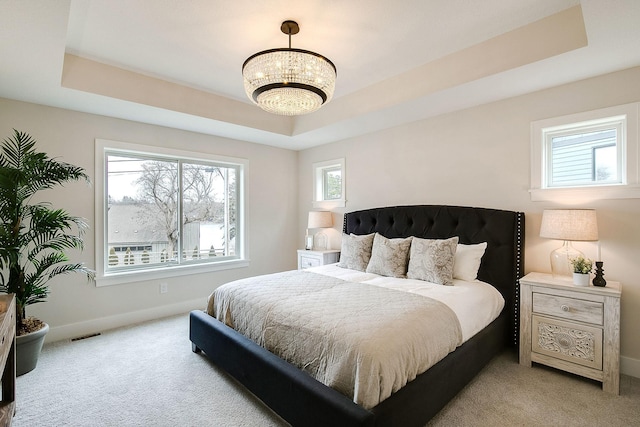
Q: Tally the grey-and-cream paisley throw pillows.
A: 3